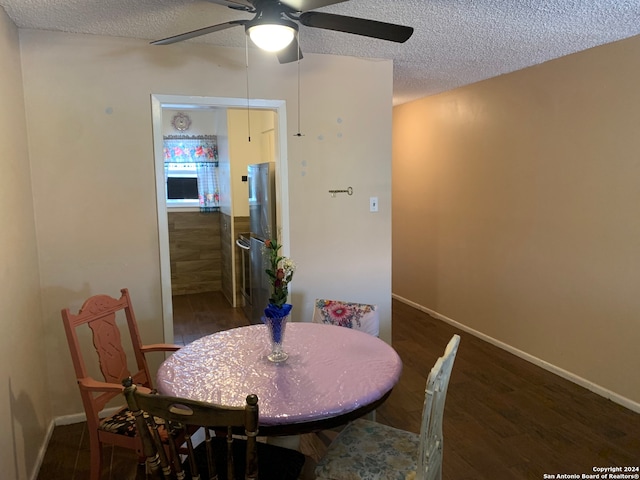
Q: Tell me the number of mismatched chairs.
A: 4